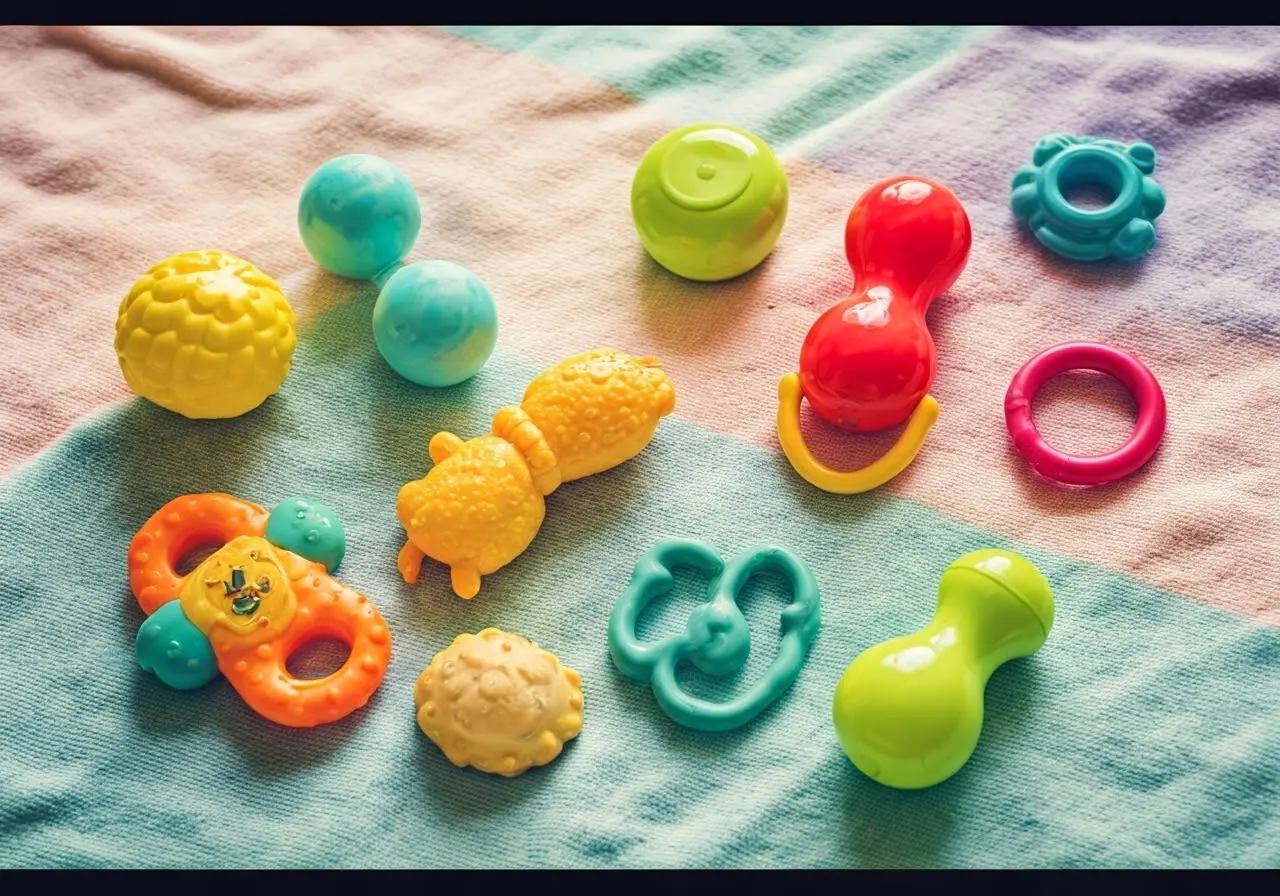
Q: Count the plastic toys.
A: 11